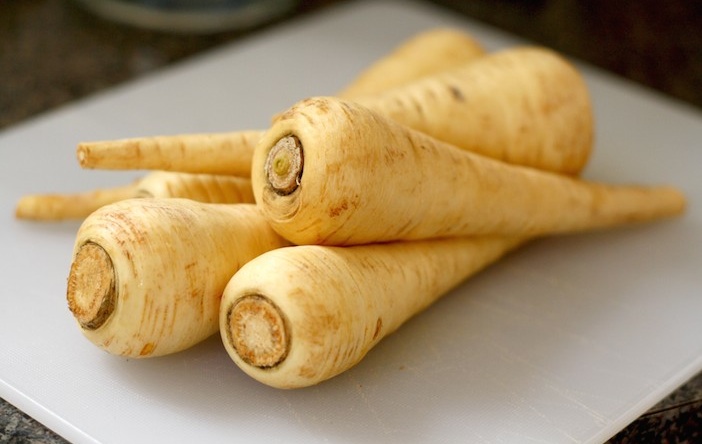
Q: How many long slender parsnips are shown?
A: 6